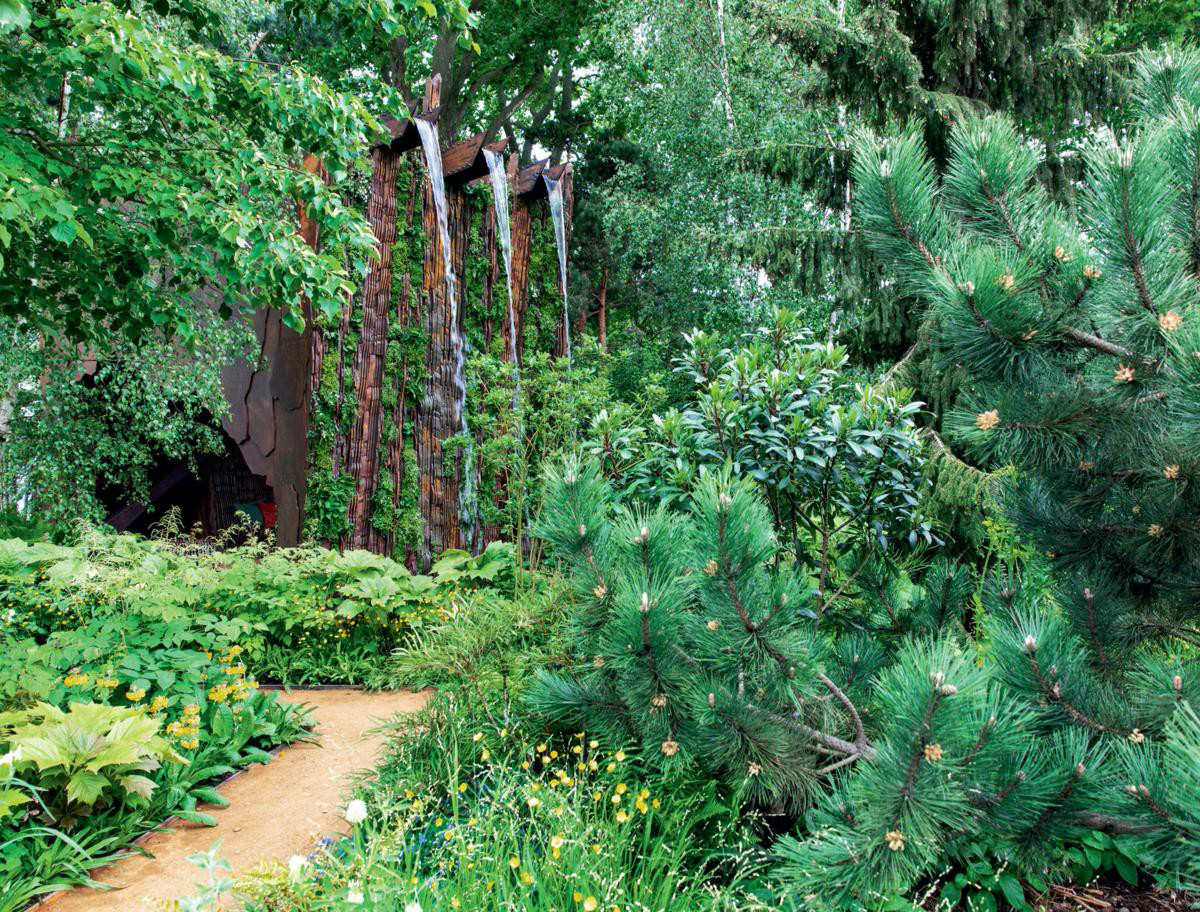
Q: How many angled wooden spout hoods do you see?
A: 3